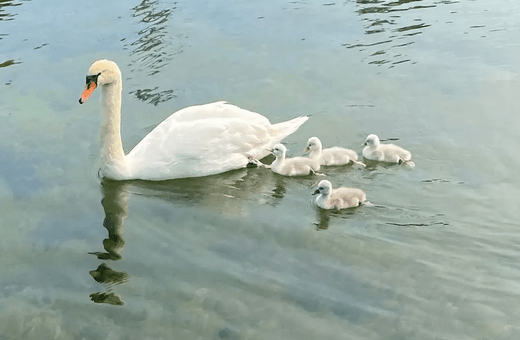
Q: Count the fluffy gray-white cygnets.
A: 4